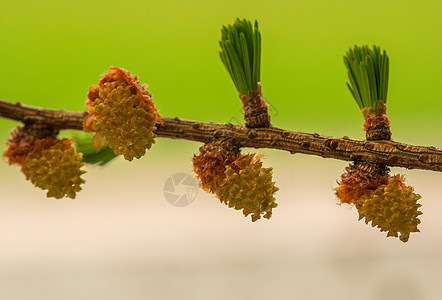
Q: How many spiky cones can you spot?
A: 4